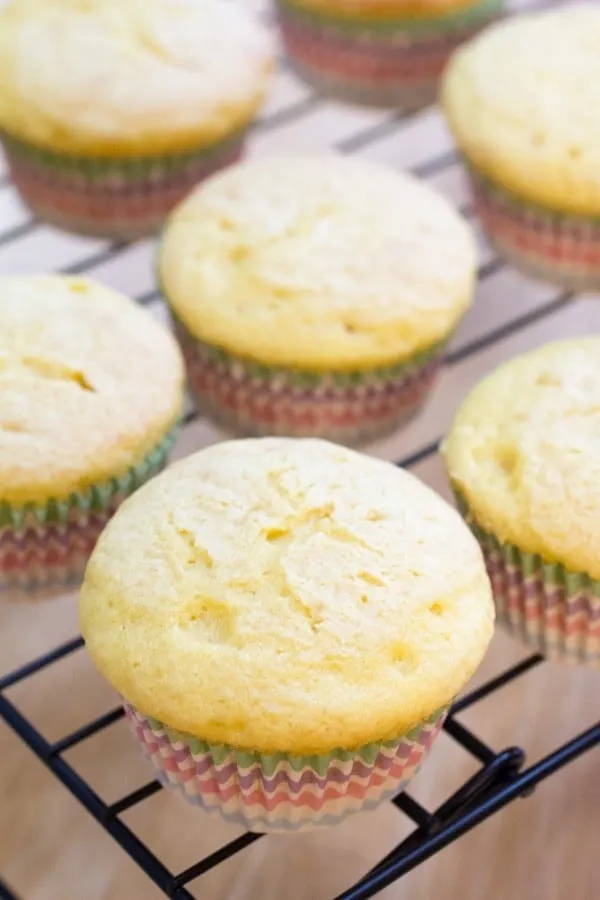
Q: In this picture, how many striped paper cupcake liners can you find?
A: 7